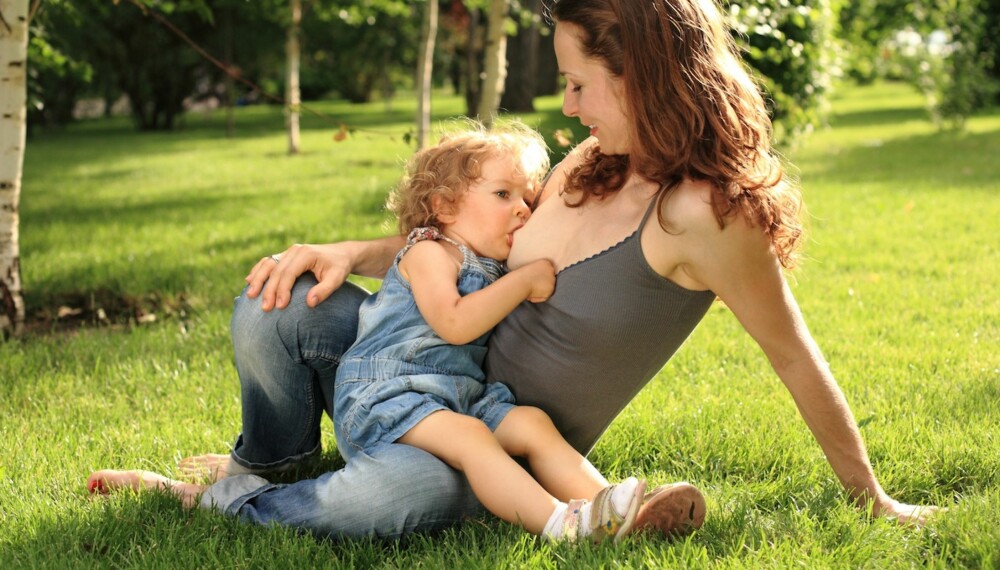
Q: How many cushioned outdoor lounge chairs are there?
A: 0